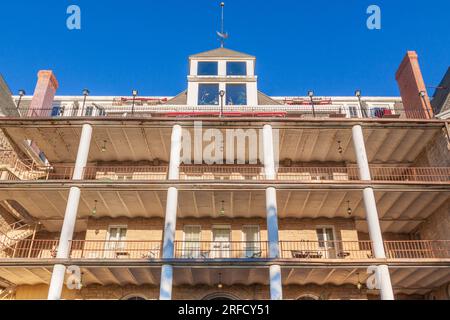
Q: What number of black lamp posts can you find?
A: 7